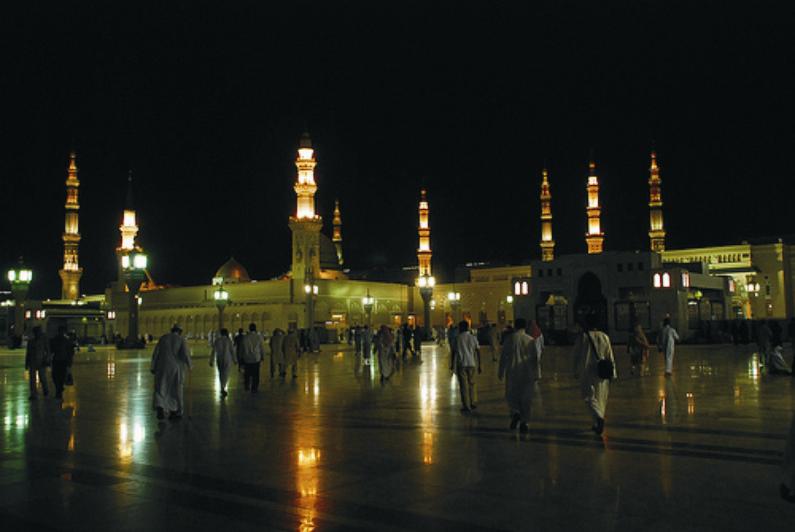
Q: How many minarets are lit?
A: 8